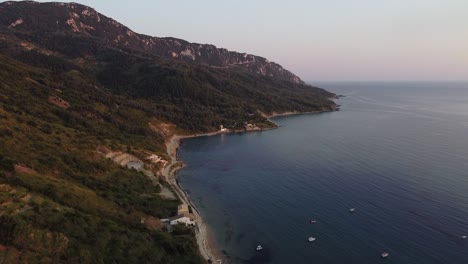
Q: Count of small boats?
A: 6